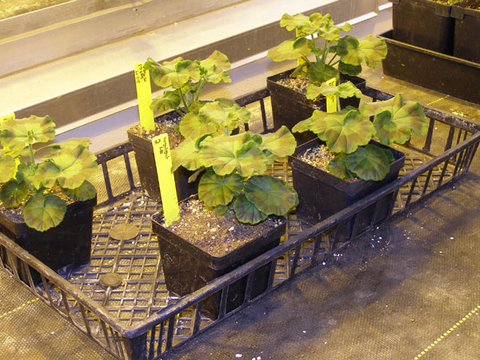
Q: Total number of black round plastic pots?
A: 0